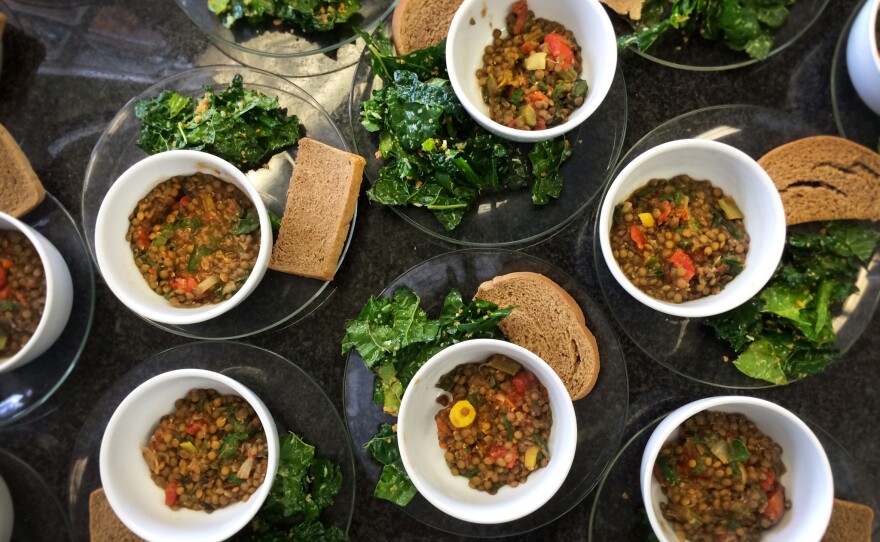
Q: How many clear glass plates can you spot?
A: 11